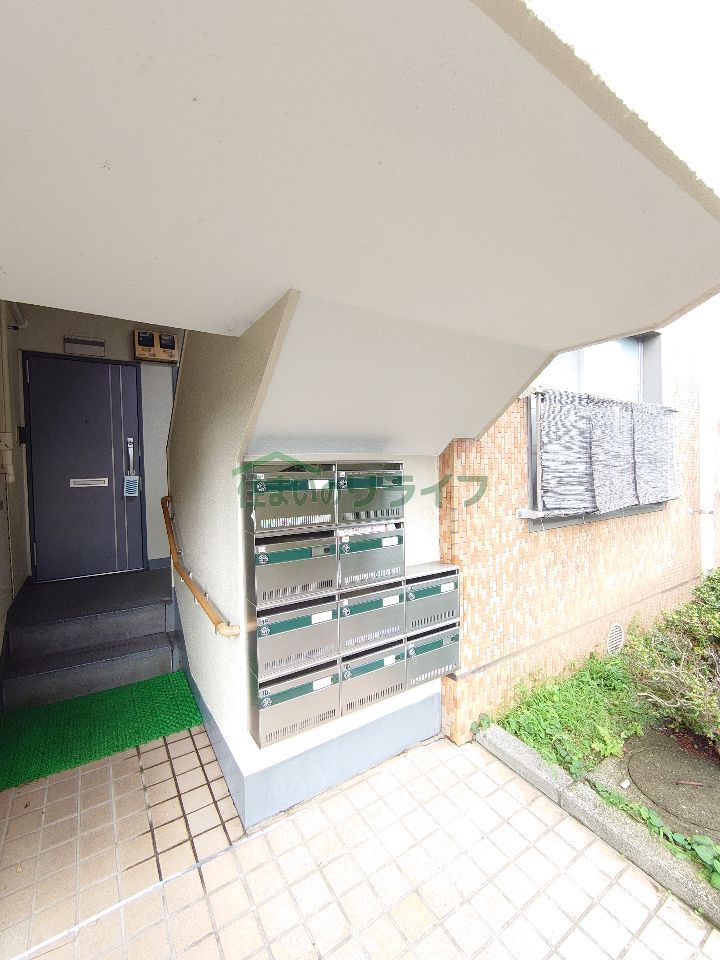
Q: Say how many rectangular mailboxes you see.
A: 10